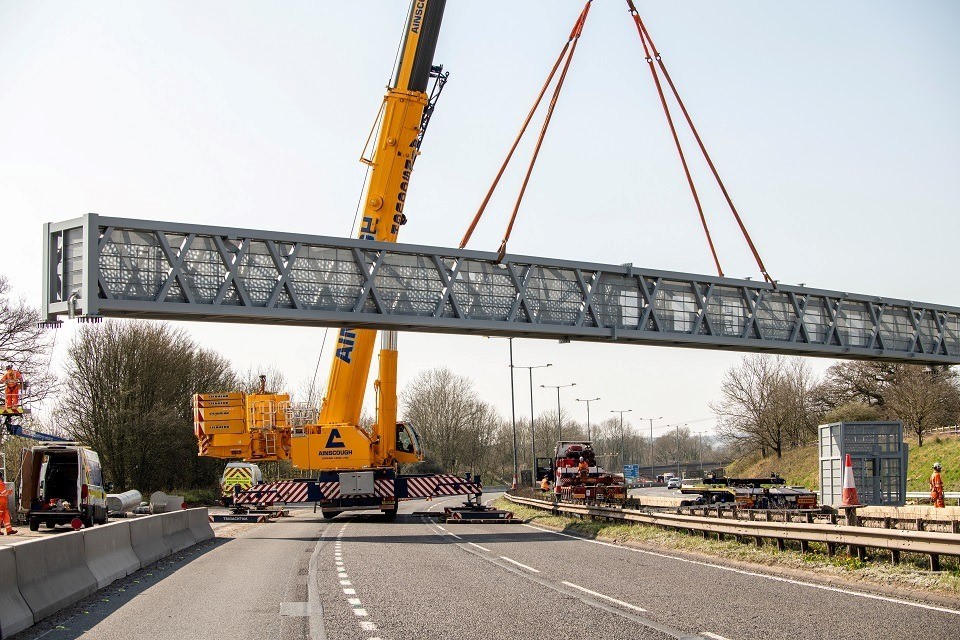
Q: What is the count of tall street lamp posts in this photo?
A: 8